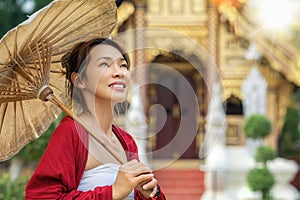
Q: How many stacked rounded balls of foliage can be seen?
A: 3